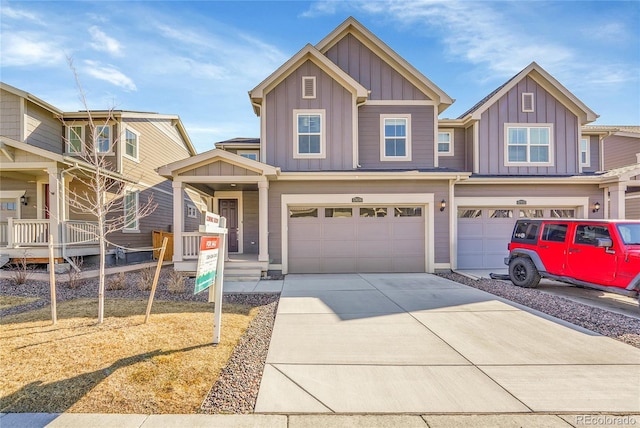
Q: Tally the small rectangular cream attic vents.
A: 2